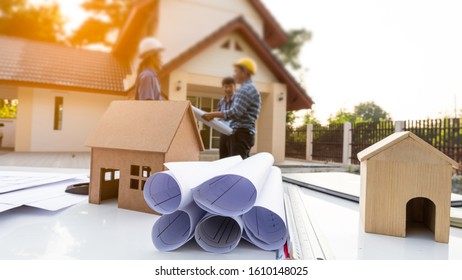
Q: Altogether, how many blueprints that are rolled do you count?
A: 5